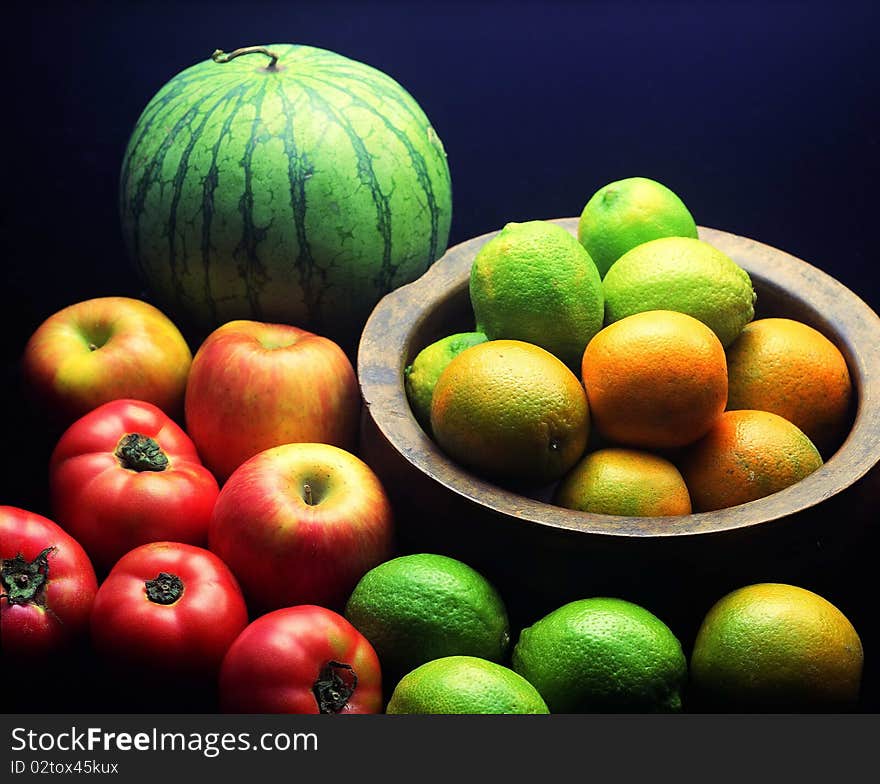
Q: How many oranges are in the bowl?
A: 5